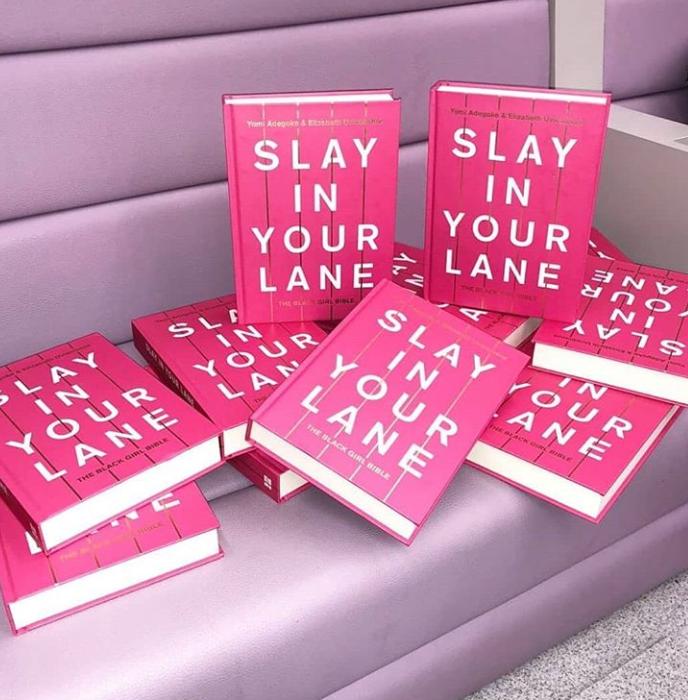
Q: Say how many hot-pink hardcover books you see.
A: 11